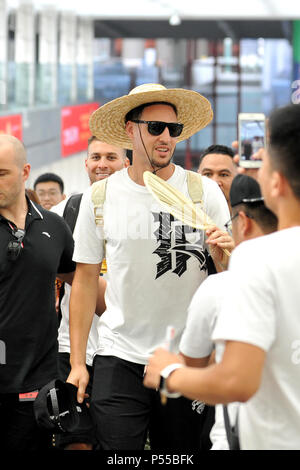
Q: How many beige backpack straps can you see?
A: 2